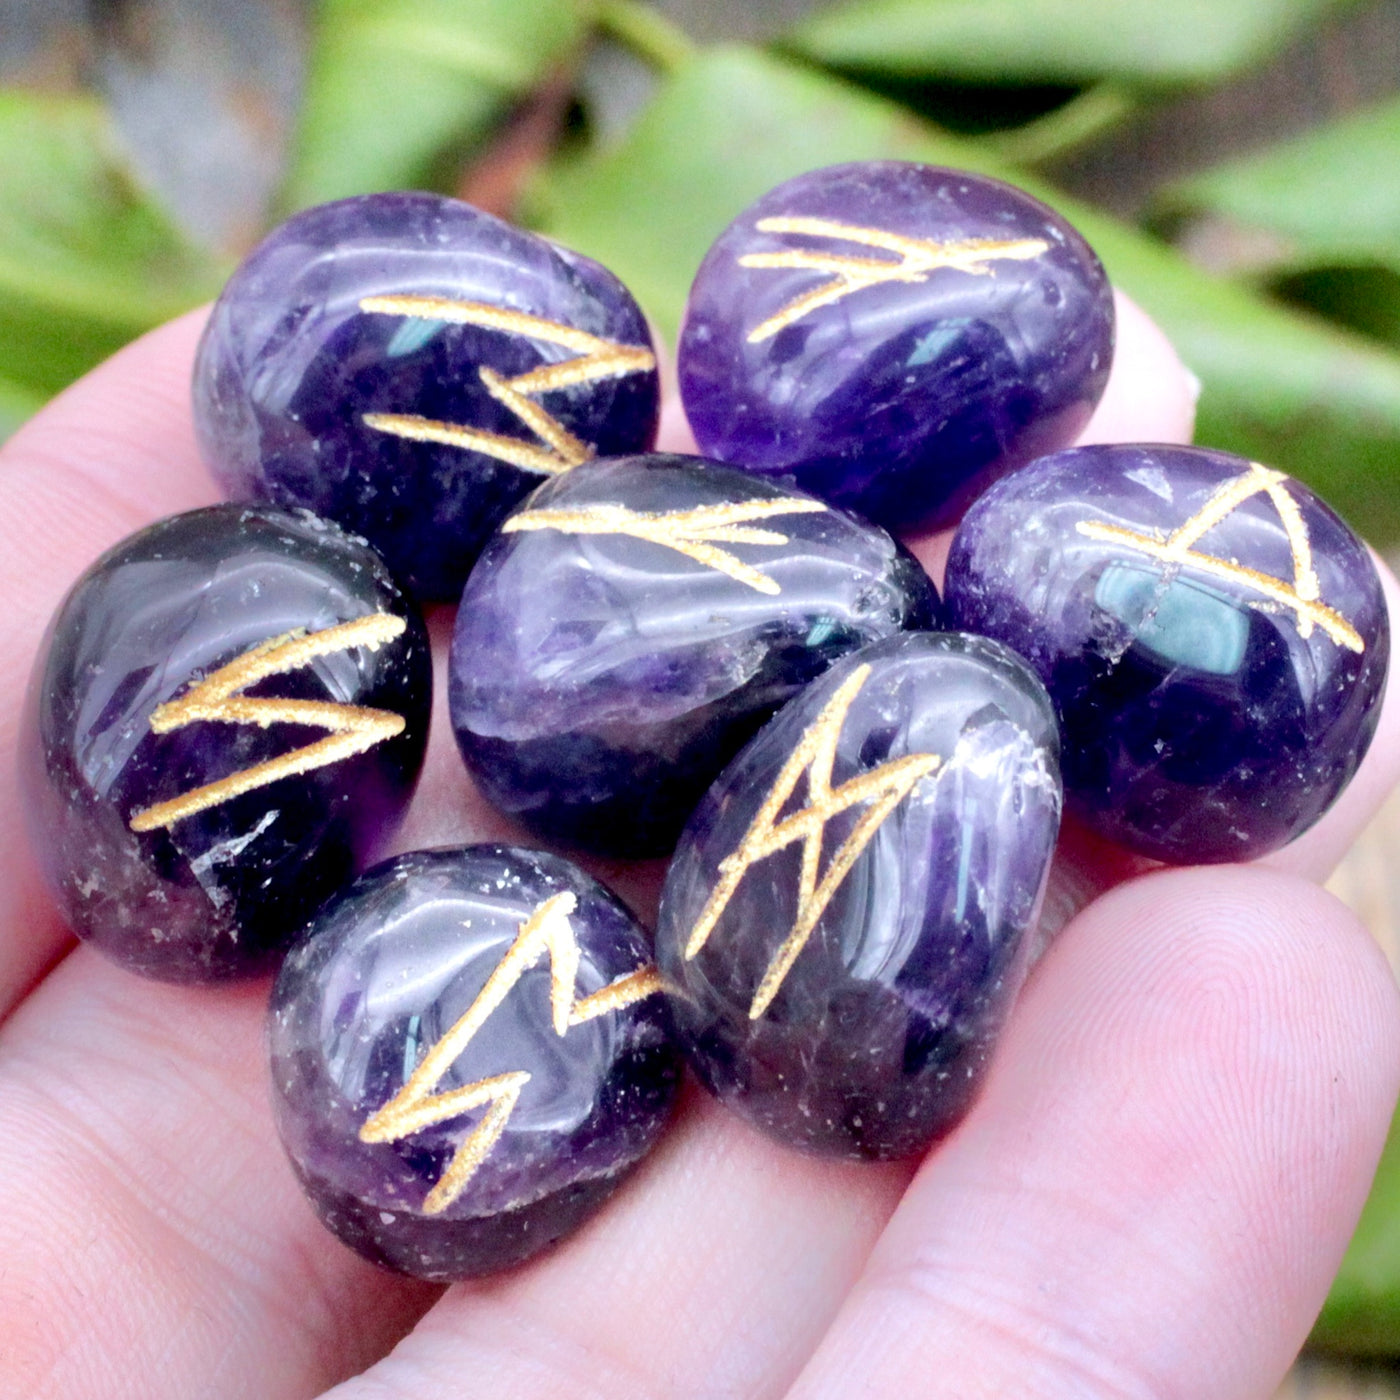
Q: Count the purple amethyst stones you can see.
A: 7